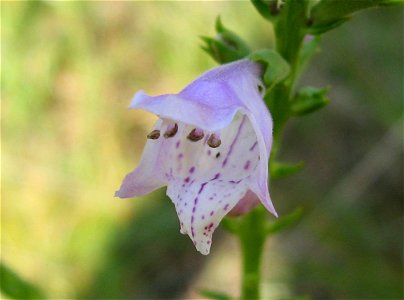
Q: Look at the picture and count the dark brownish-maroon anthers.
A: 4